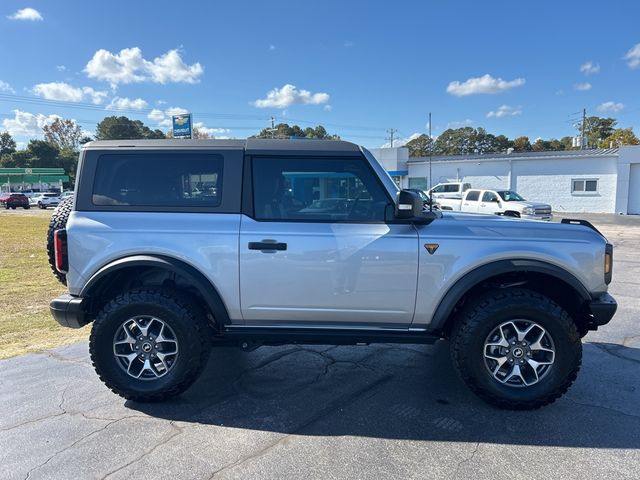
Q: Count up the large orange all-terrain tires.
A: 0